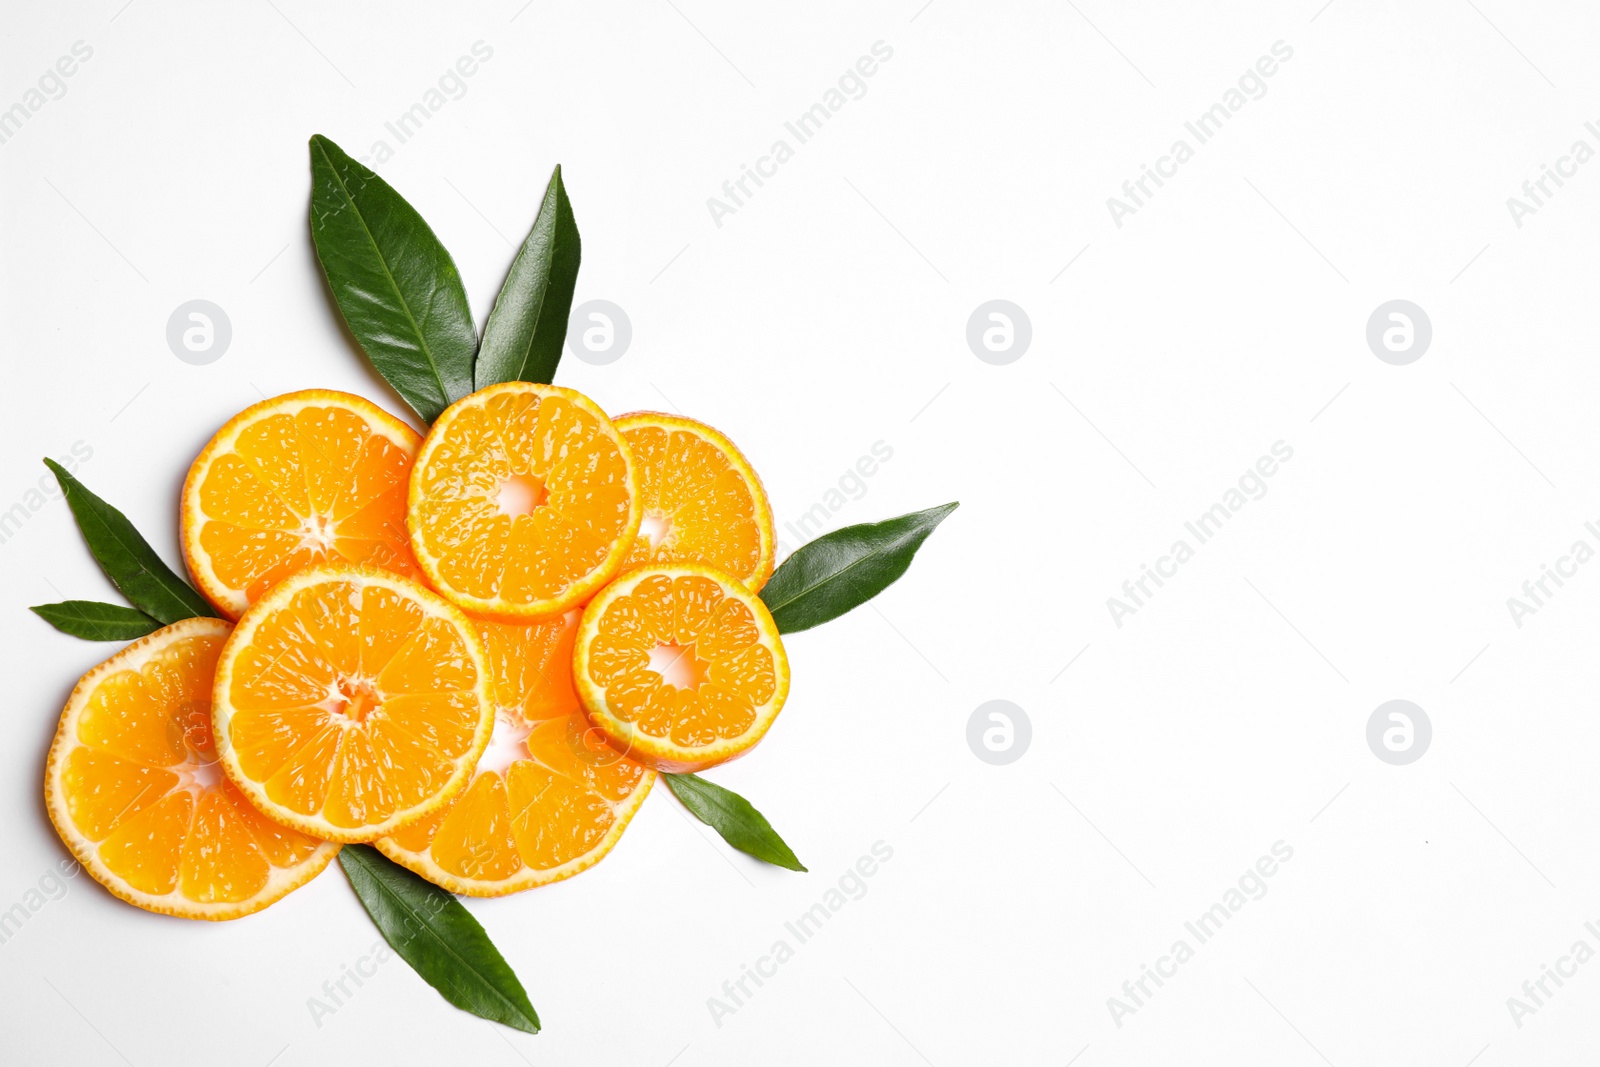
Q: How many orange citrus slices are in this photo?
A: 7